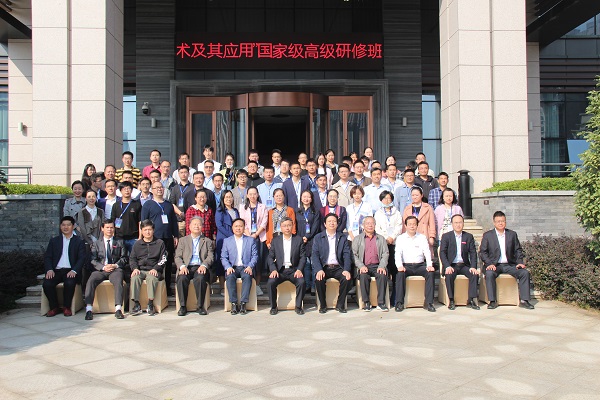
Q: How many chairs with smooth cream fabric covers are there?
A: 11